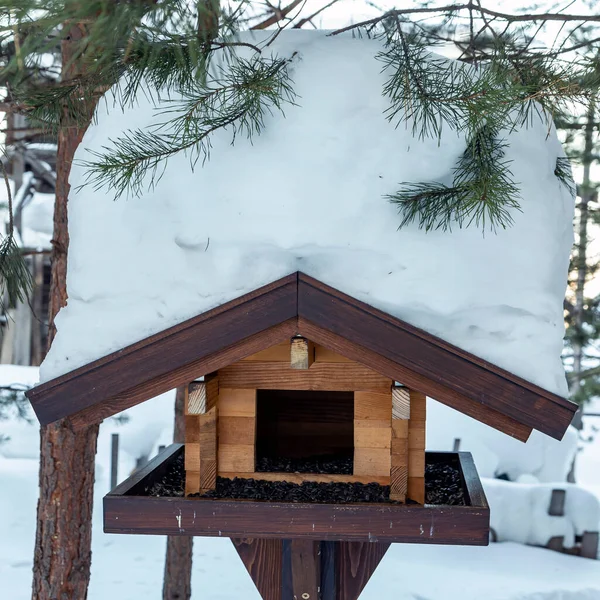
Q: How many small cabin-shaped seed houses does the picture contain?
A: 1